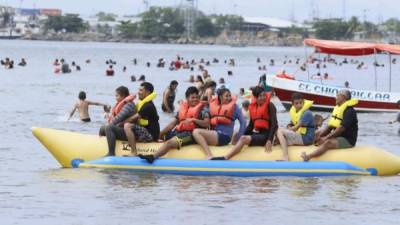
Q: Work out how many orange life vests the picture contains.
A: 4